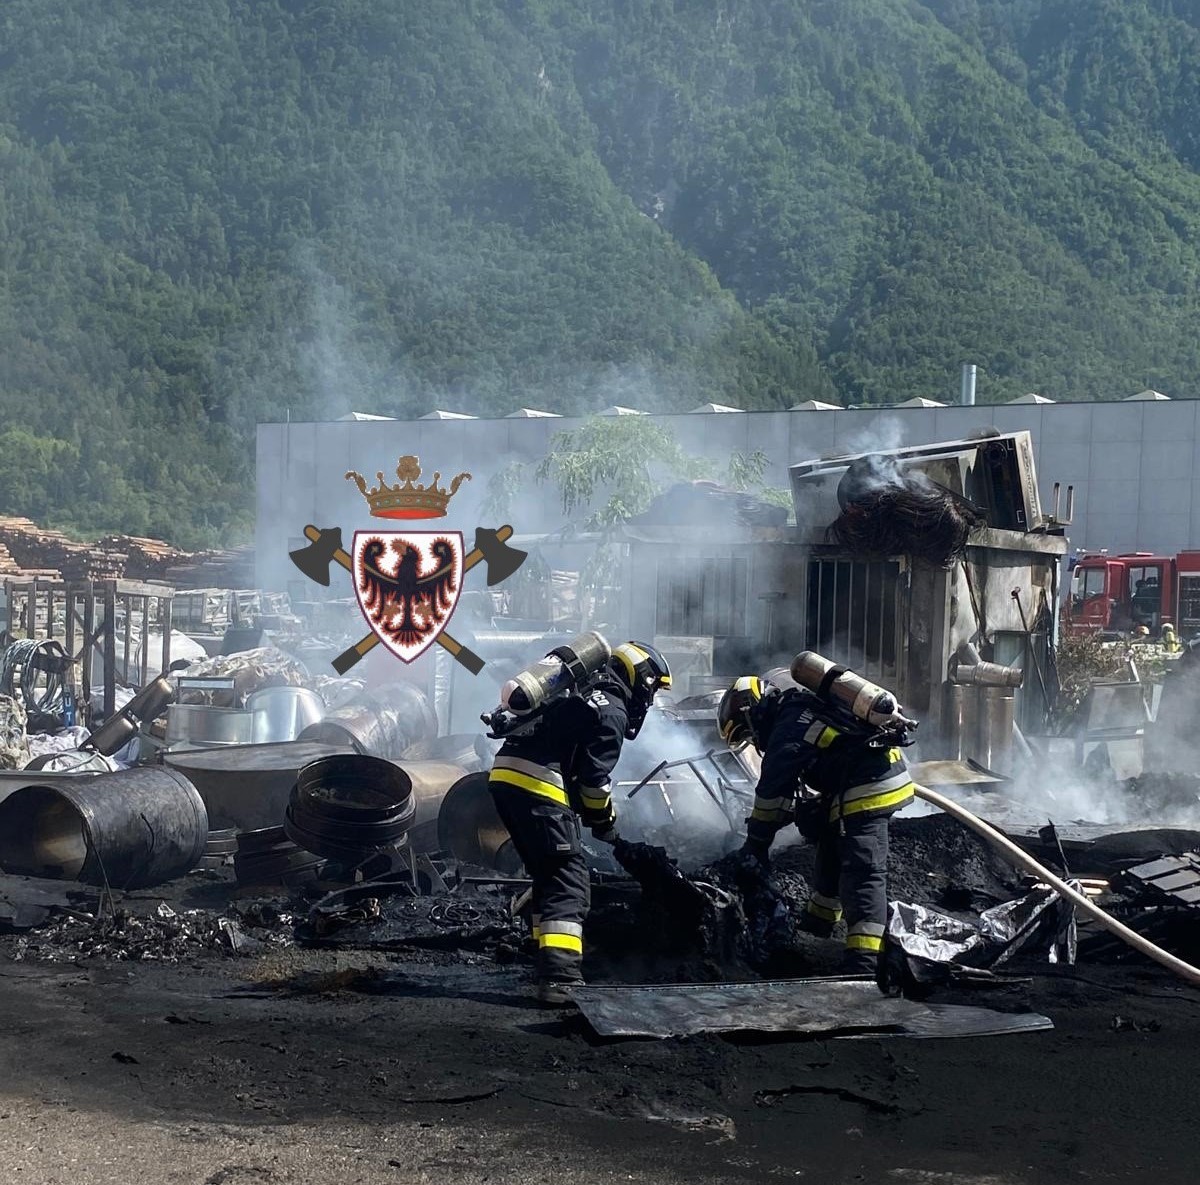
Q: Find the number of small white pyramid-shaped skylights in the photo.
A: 9